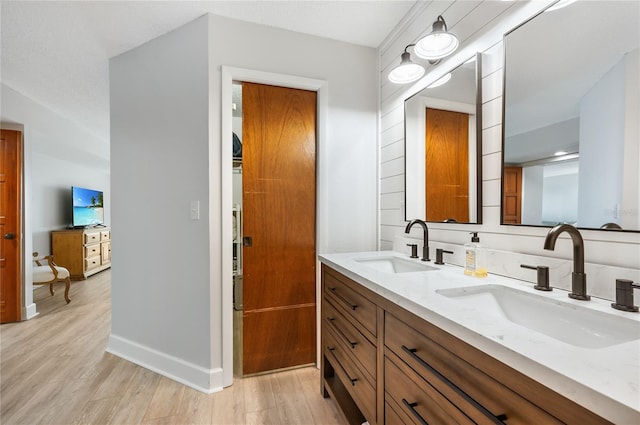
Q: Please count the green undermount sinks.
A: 0